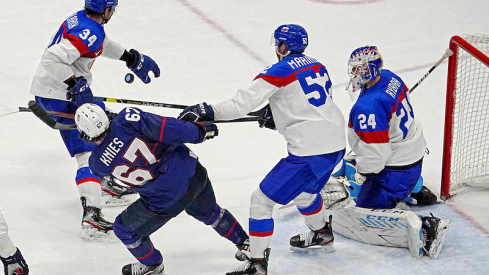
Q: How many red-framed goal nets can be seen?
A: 1